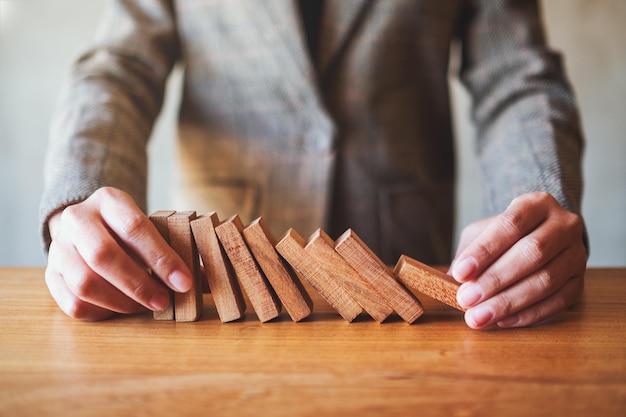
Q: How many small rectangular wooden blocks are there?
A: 9